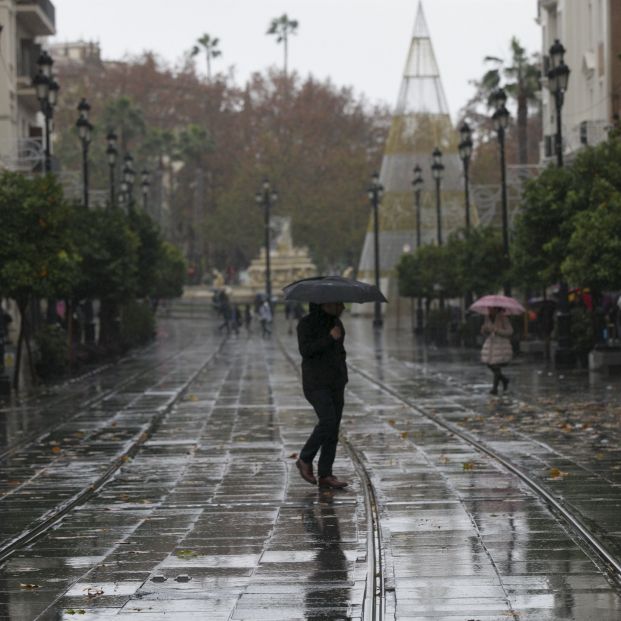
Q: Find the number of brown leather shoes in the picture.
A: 2